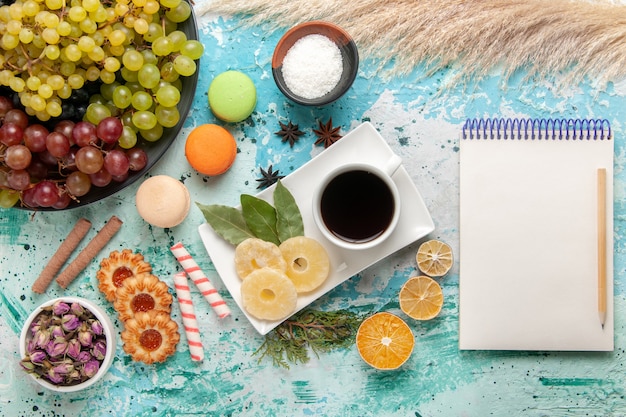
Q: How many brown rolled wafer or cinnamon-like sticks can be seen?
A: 2